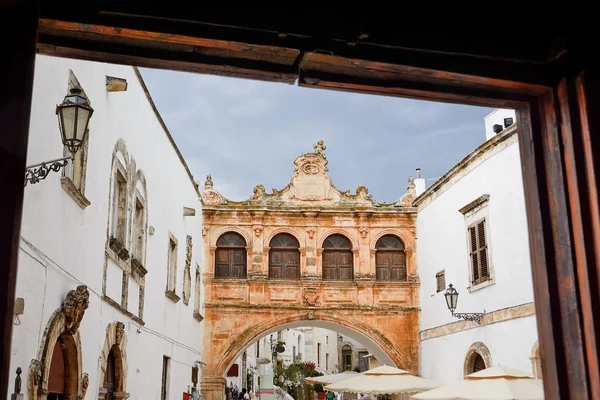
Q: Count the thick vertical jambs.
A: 2